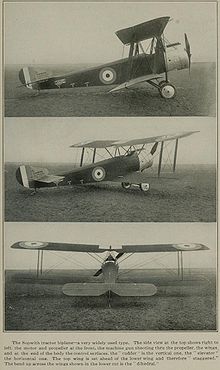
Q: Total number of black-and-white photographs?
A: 3